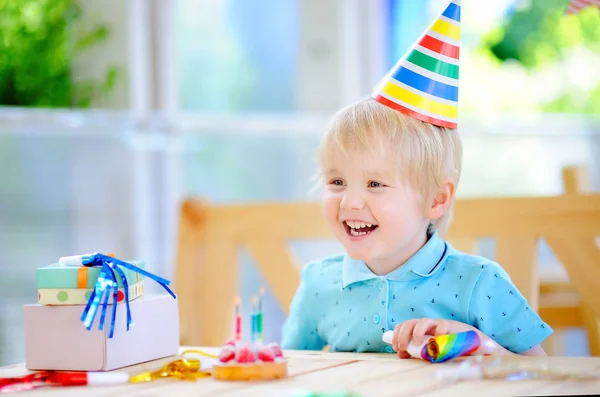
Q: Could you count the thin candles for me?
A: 3